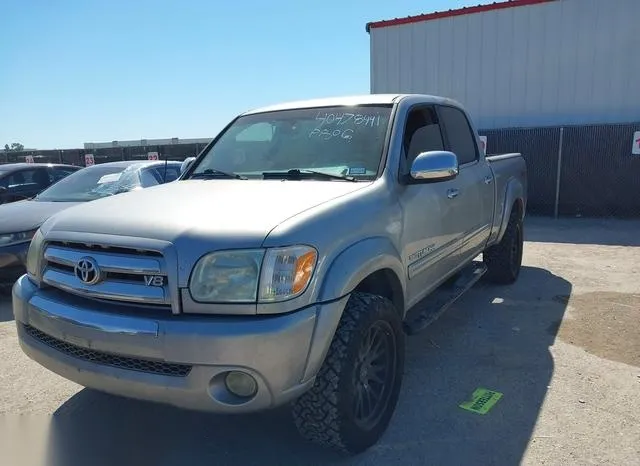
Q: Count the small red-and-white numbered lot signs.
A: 5